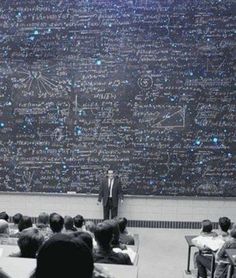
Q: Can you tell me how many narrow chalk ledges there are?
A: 1